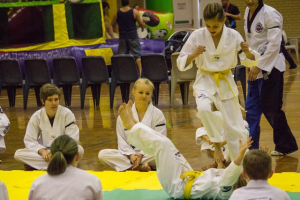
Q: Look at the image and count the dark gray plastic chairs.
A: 7